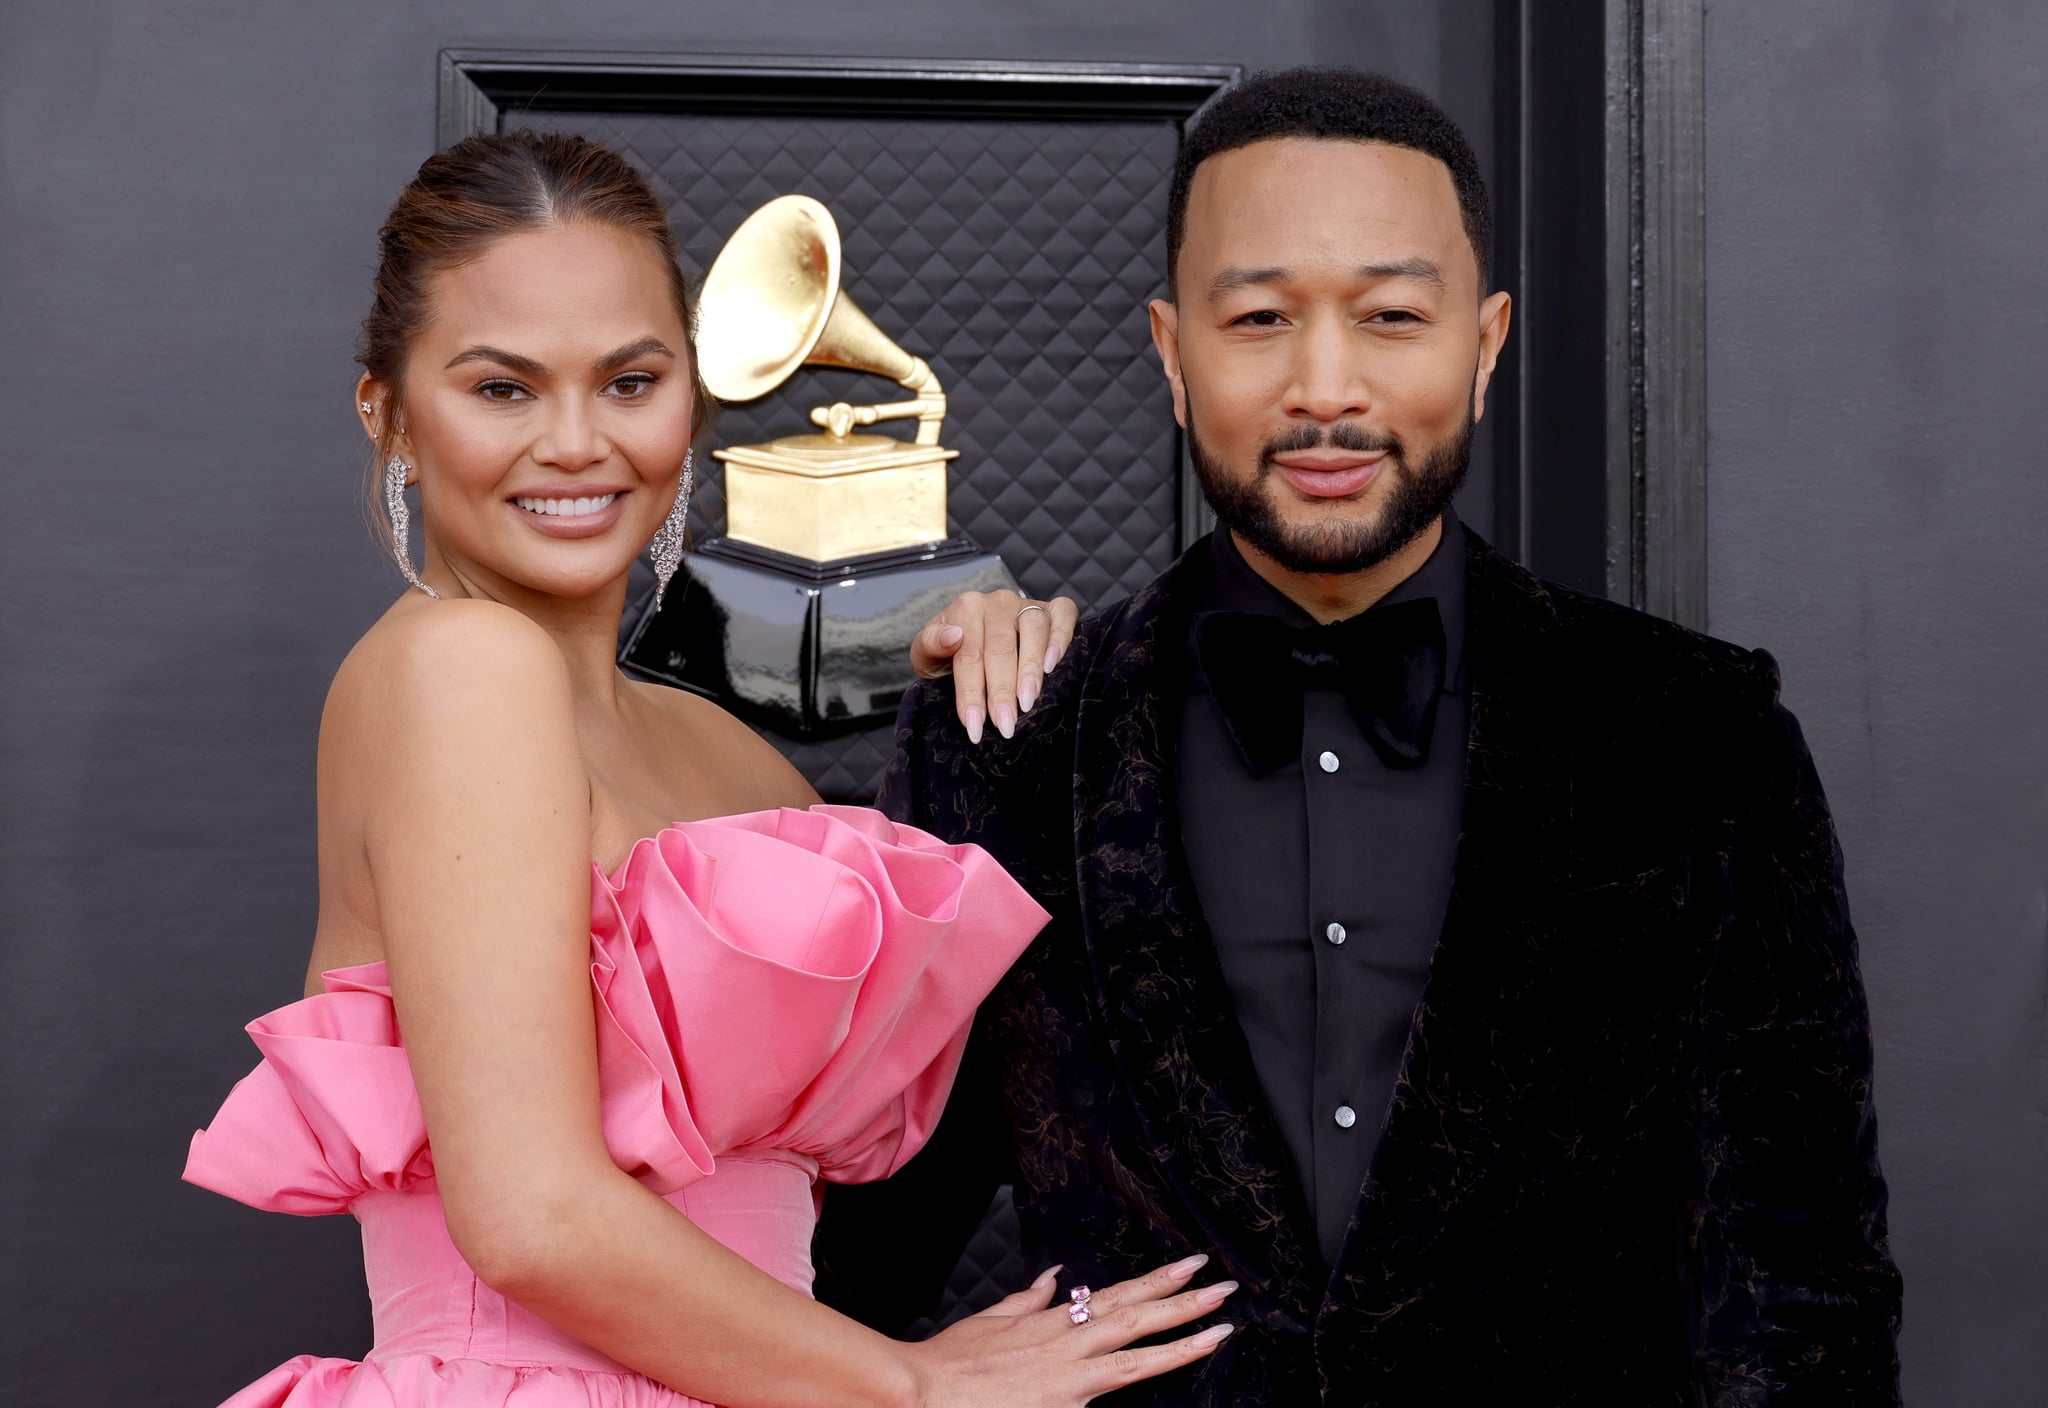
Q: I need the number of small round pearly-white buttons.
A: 3